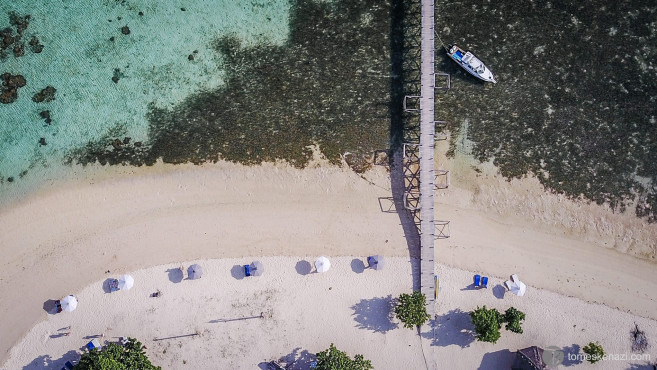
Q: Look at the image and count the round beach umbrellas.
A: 7